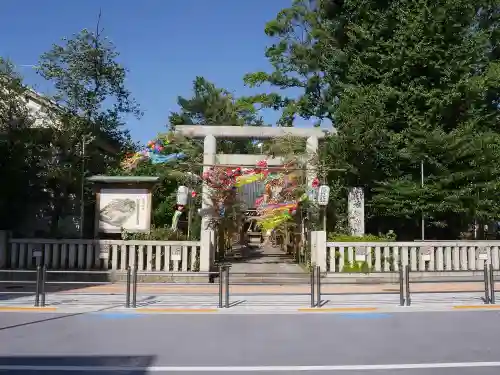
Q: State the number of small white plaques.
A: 6